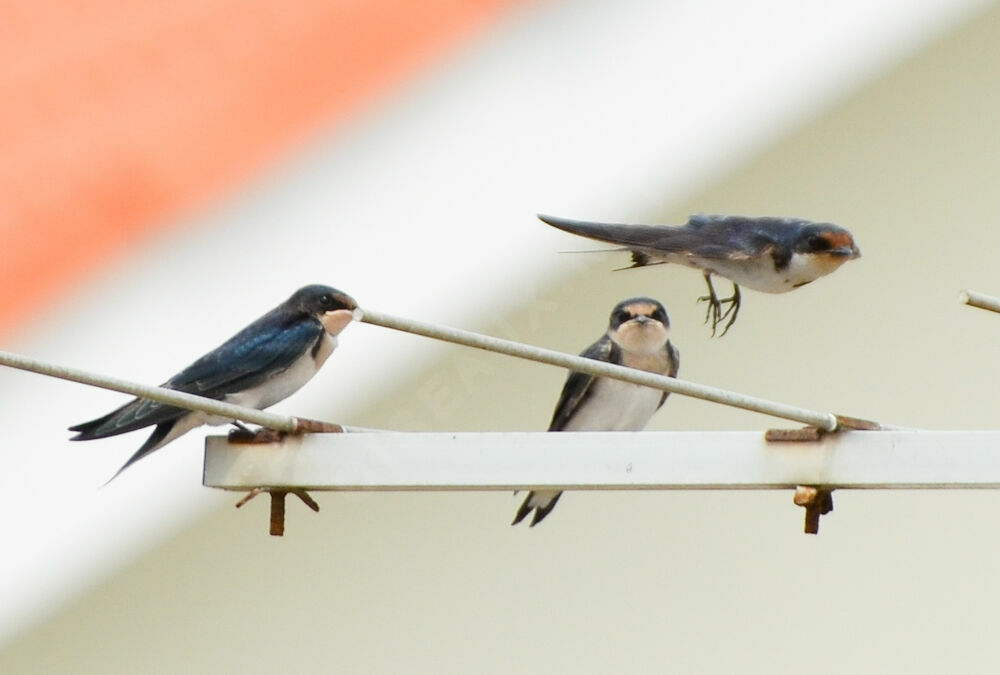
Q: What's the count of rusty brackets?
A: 2